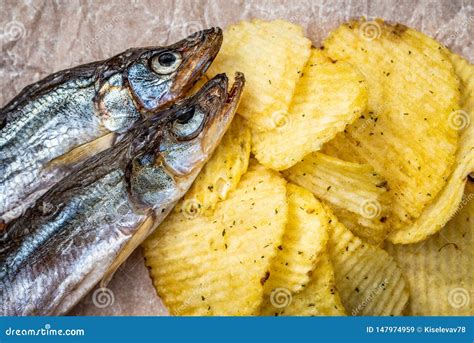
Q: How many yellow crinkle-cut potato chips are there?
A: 11